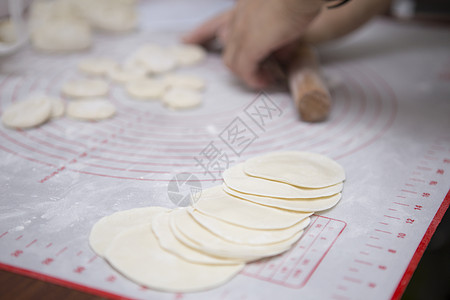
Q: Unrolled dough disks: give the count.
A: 11